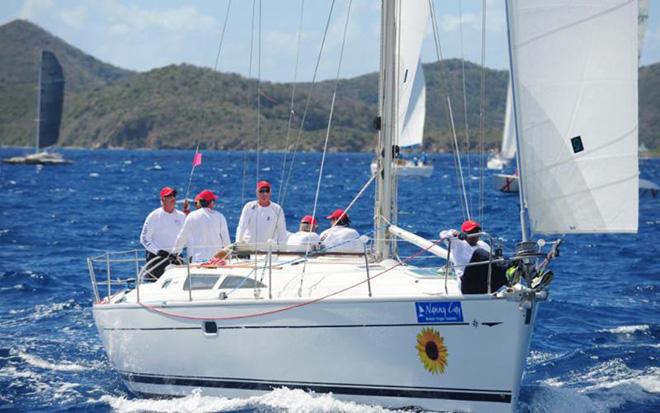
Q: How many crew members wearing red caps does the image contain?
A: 6